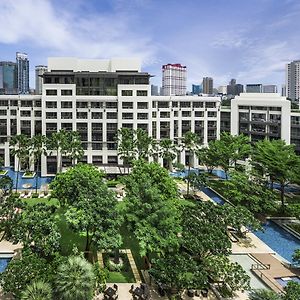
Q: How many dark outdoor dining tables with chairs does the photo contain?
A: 2